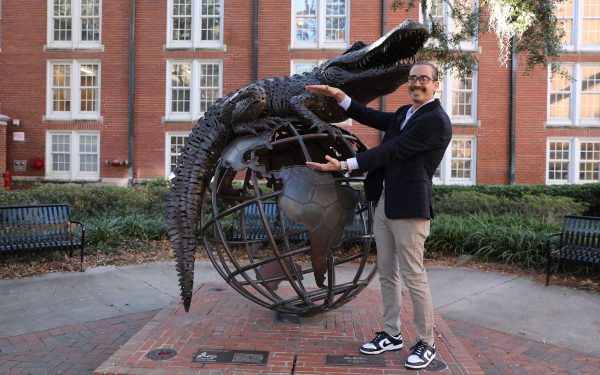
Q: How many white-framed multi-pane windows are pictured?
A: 14